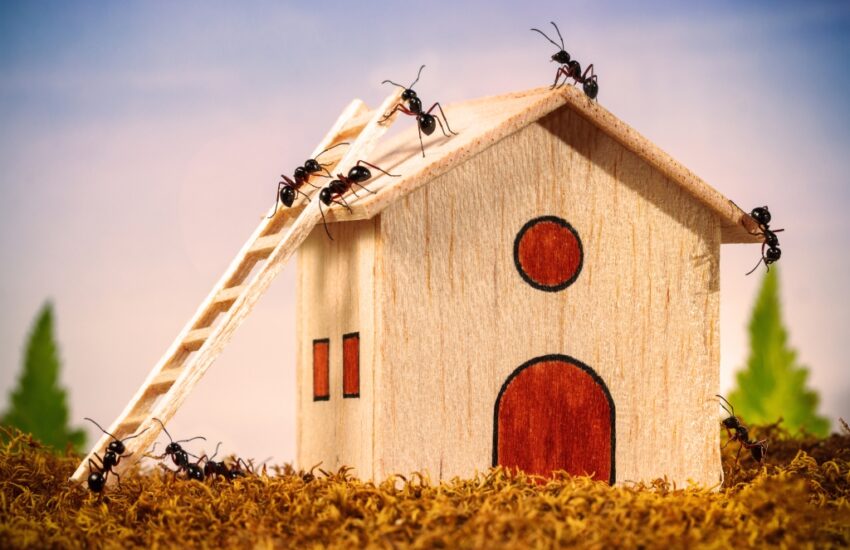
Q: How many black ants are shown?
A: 9